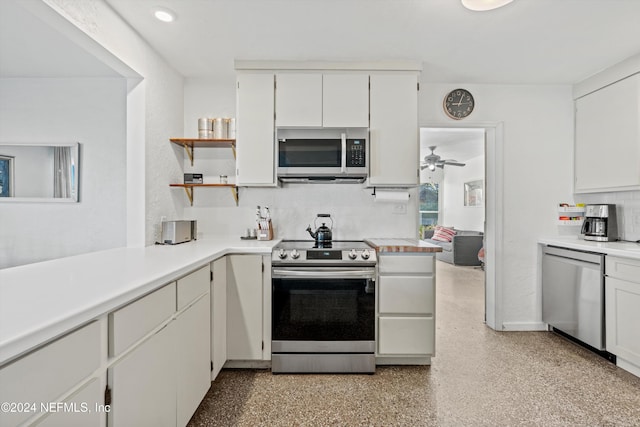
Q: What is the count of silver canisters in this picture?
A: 3